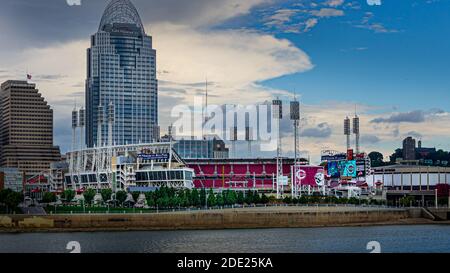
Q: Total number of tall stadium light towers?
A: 10